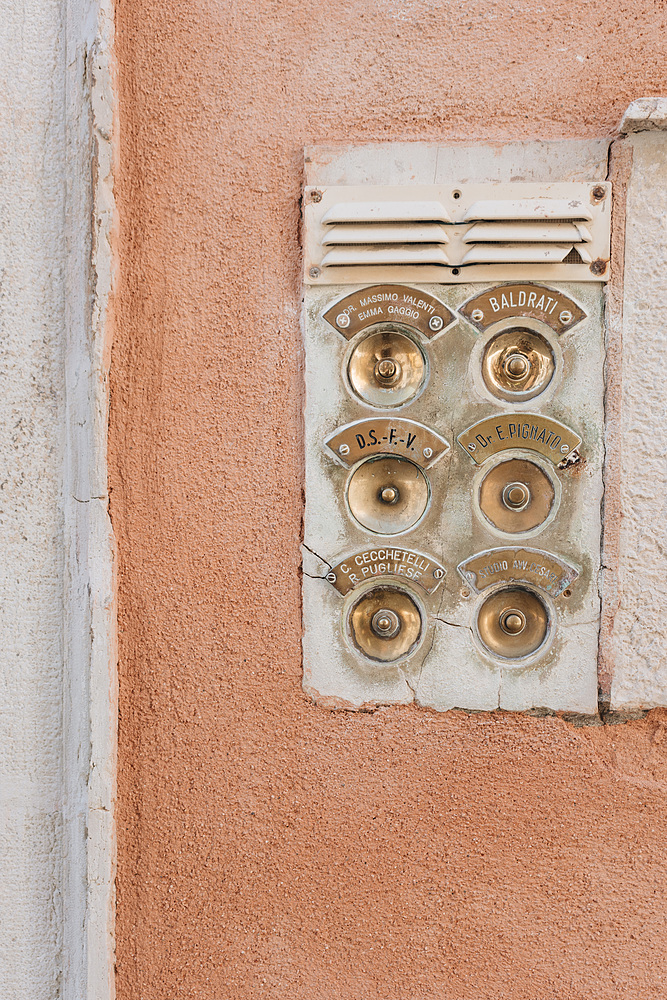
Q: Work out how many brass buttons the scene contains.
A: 6